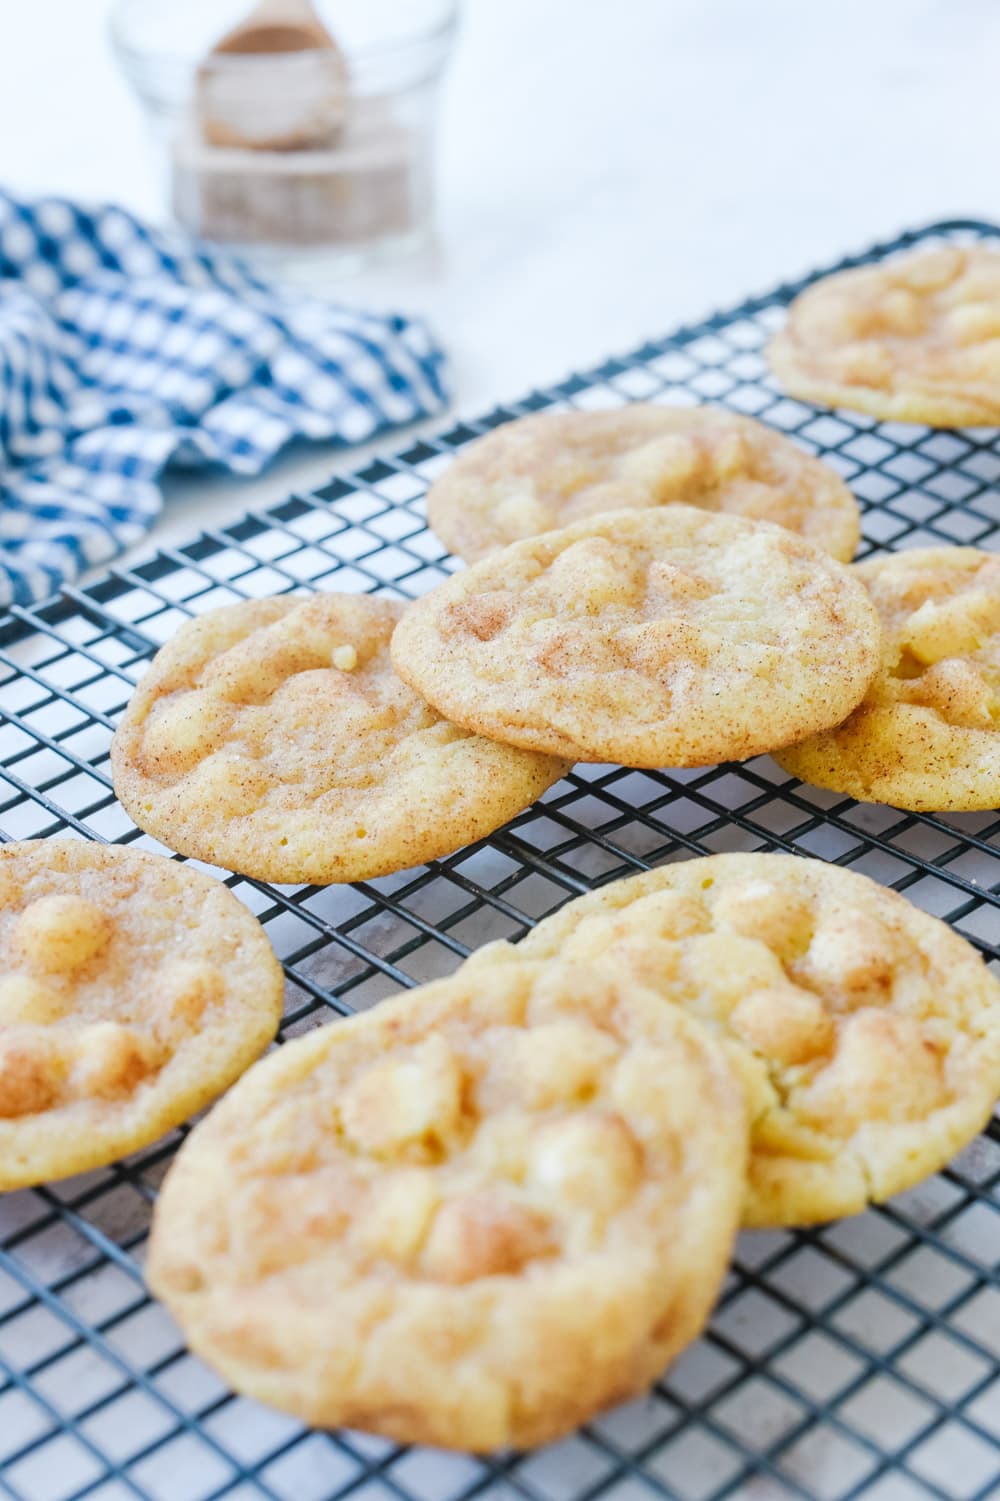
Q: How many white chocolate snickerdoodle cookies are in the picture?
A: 8